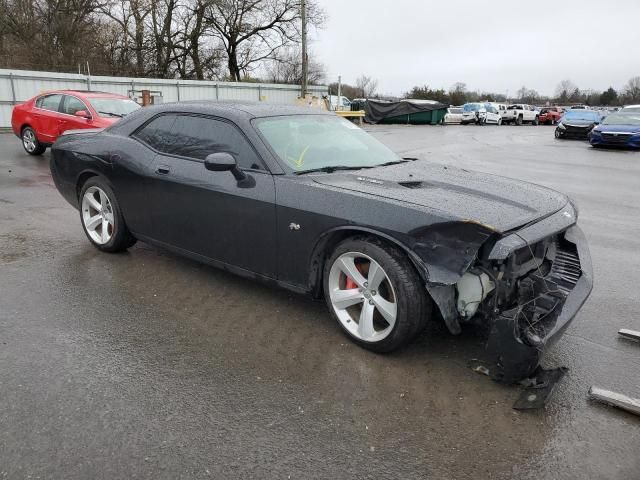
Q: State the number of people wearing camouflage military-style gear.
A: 0